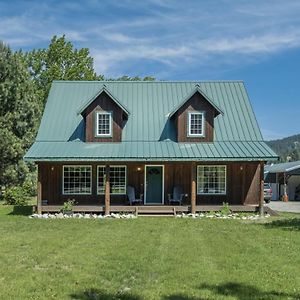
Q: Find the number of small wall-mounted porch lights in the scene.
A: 3